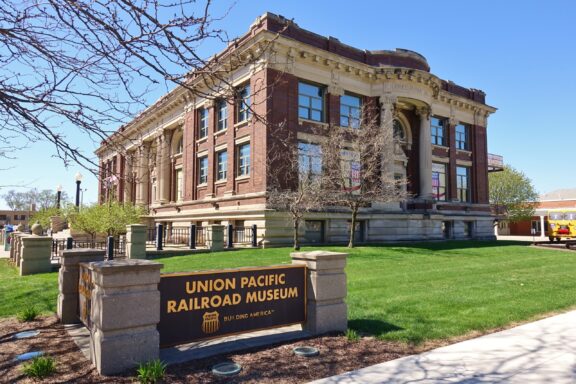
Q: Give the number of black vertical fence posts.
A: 6